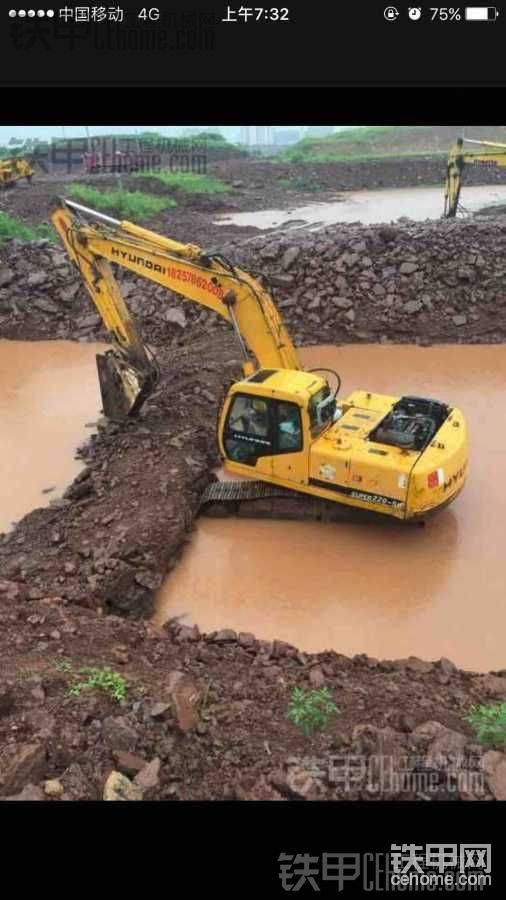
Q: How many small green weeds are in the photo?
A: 3